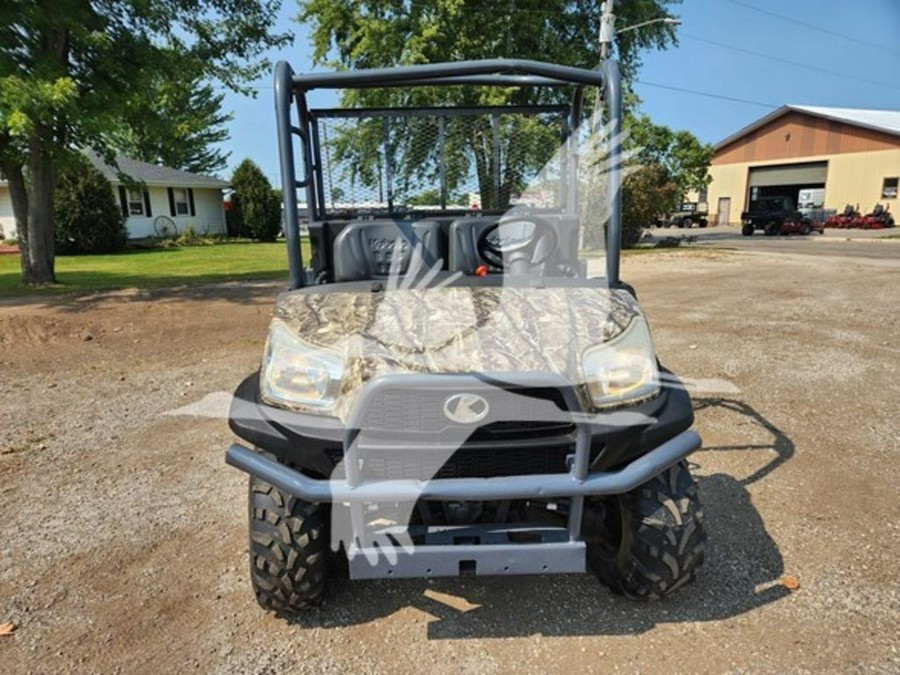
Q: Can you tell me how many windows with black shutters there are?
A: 2